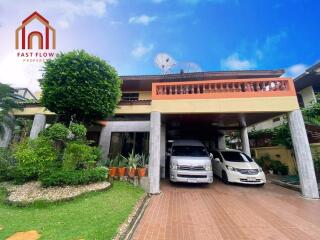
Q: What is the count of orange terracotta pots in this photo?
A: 4